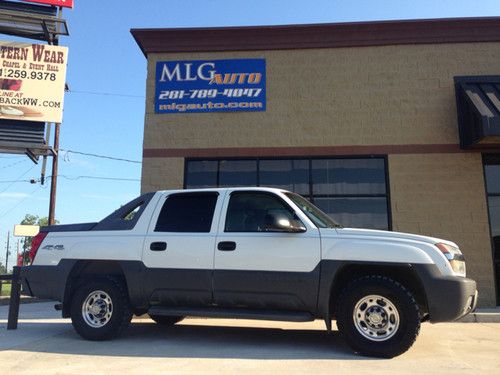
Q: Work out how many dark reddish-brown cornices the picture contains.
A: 1